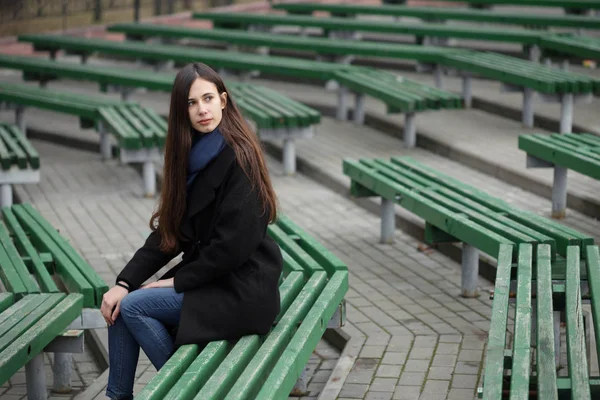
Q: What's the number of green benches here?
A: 12